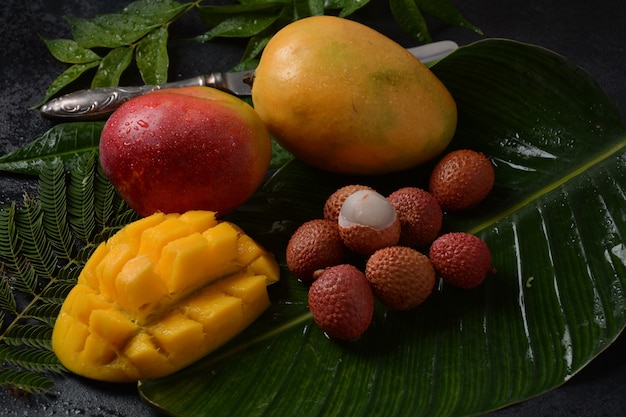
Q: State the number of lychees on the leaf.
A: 8